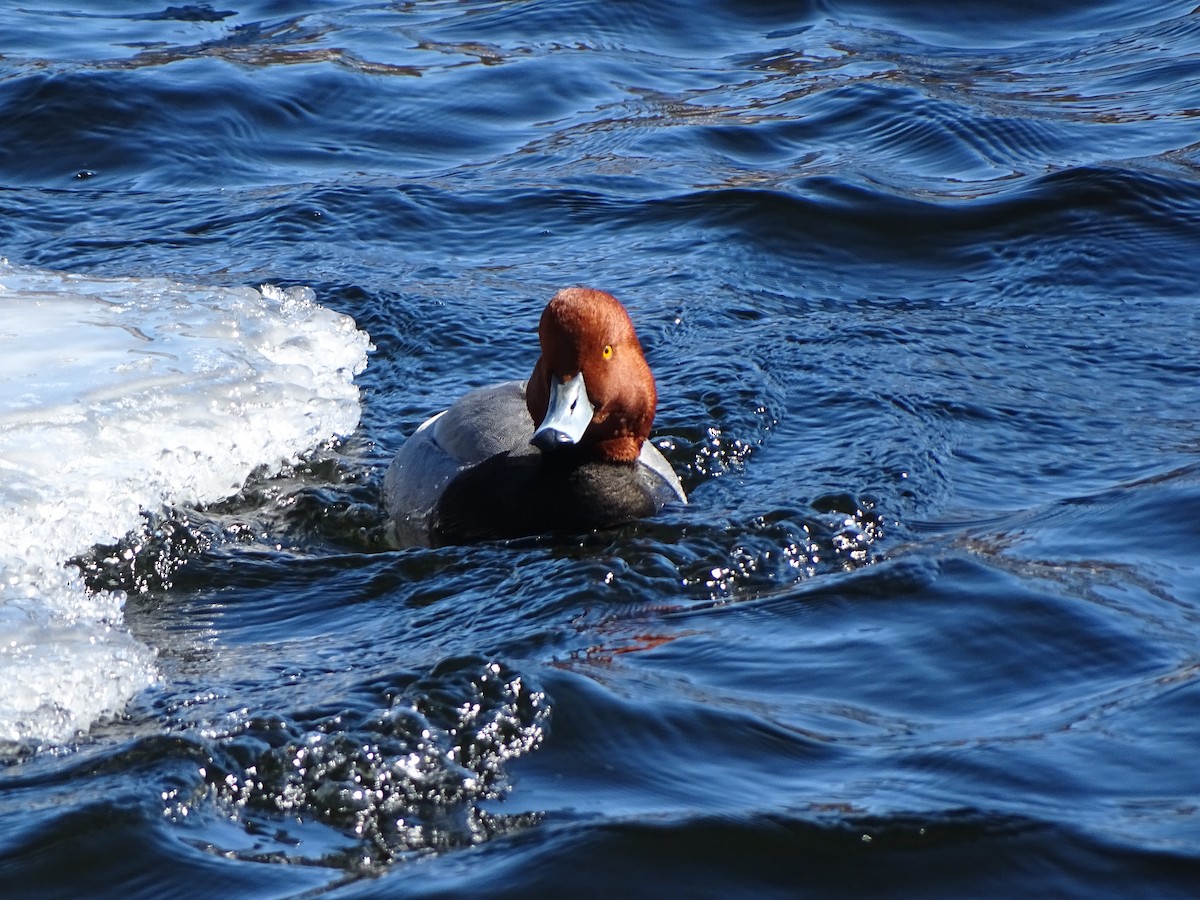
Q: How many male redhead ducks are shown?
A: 1